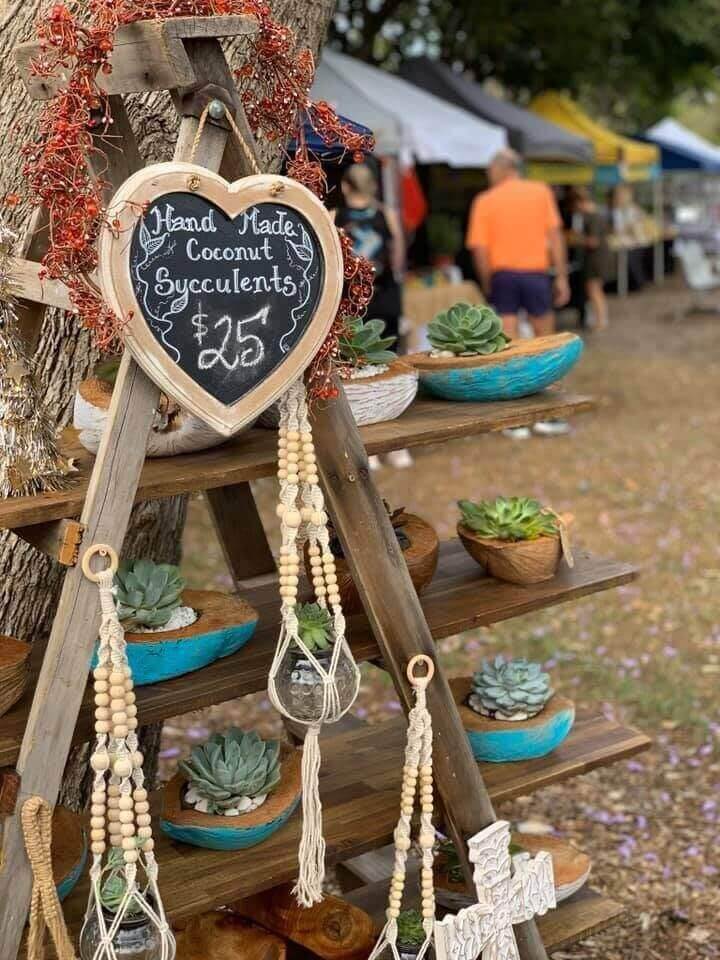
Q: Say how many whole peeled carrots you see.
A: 0